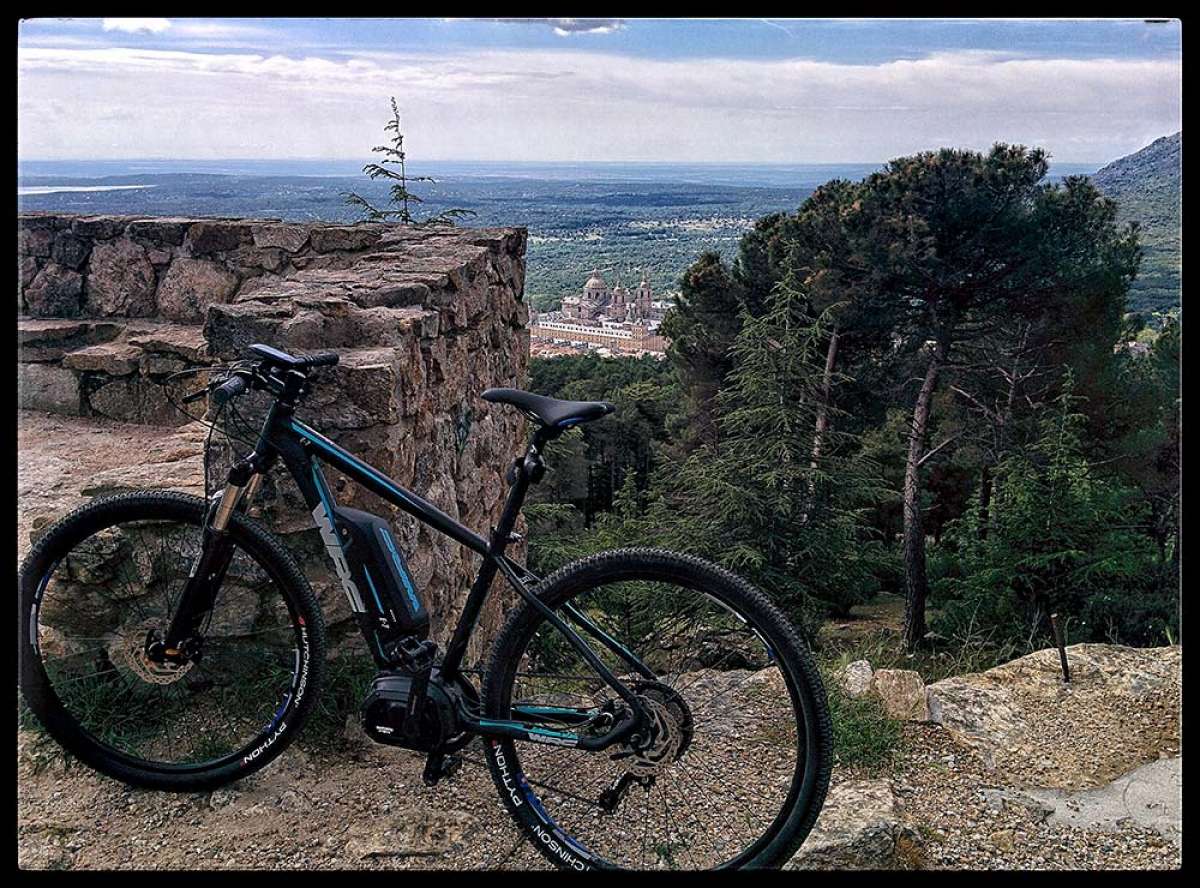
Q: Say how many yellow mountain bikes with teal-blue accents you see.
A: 0